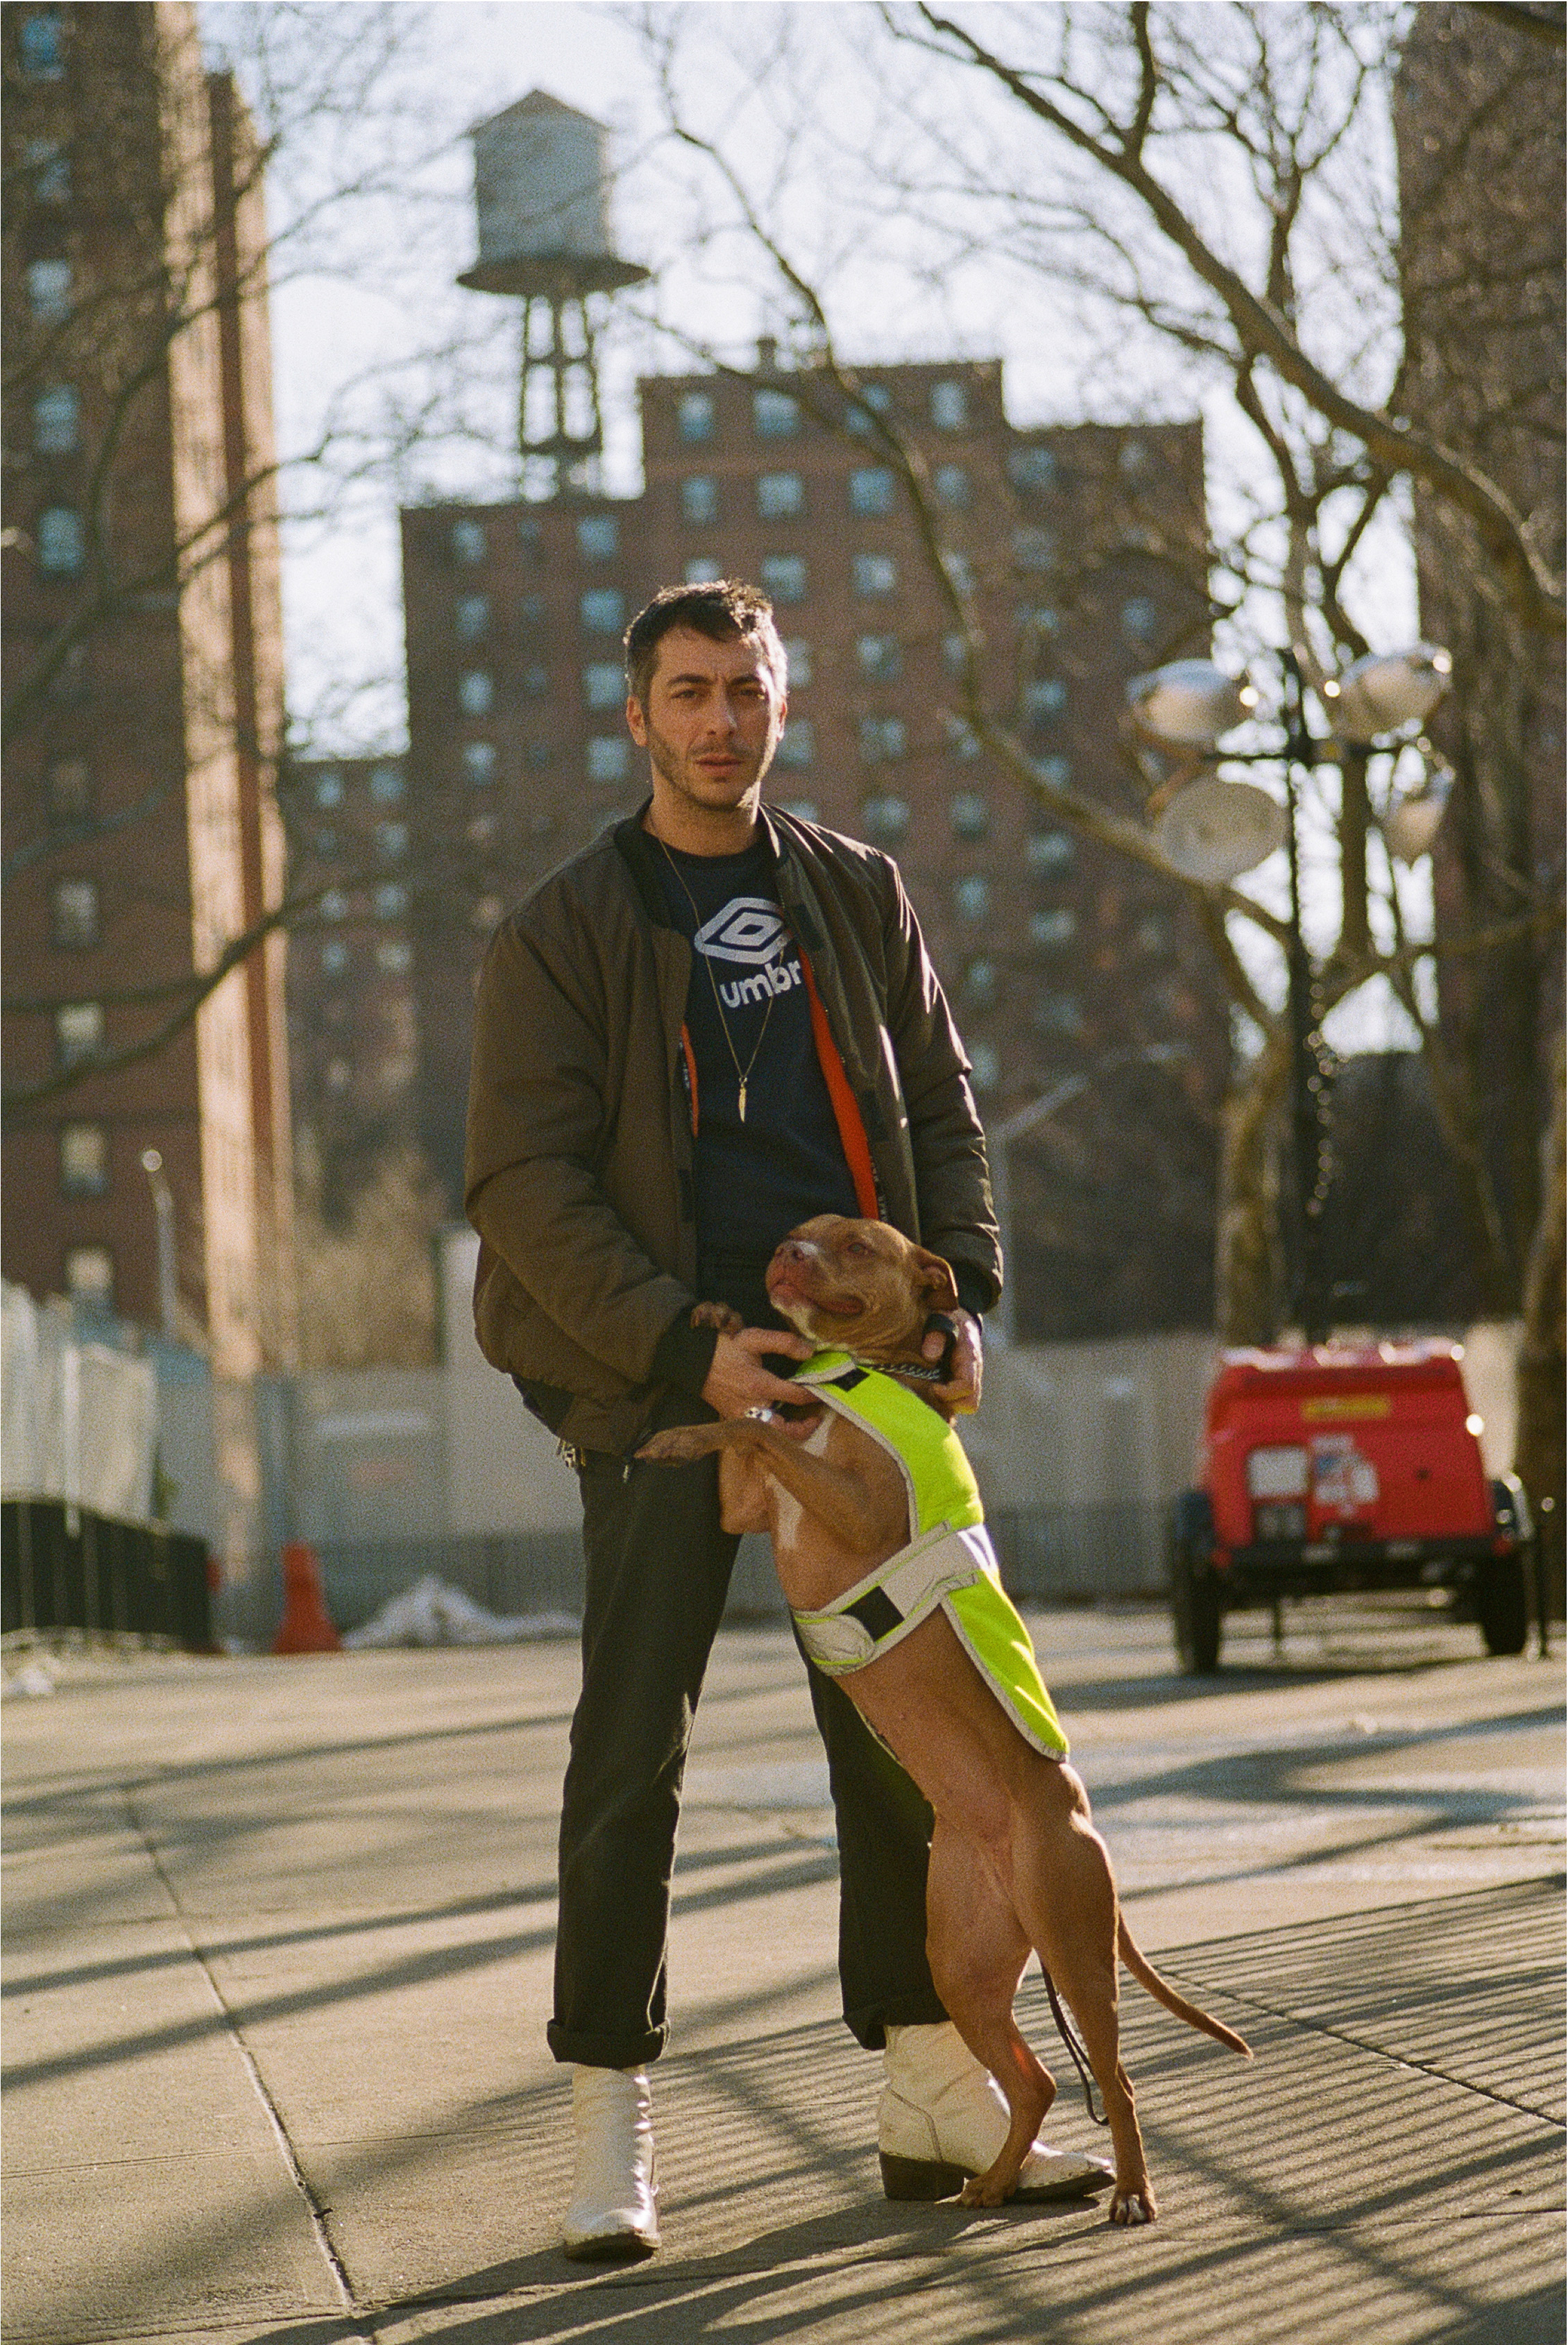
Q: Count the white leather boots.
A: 2